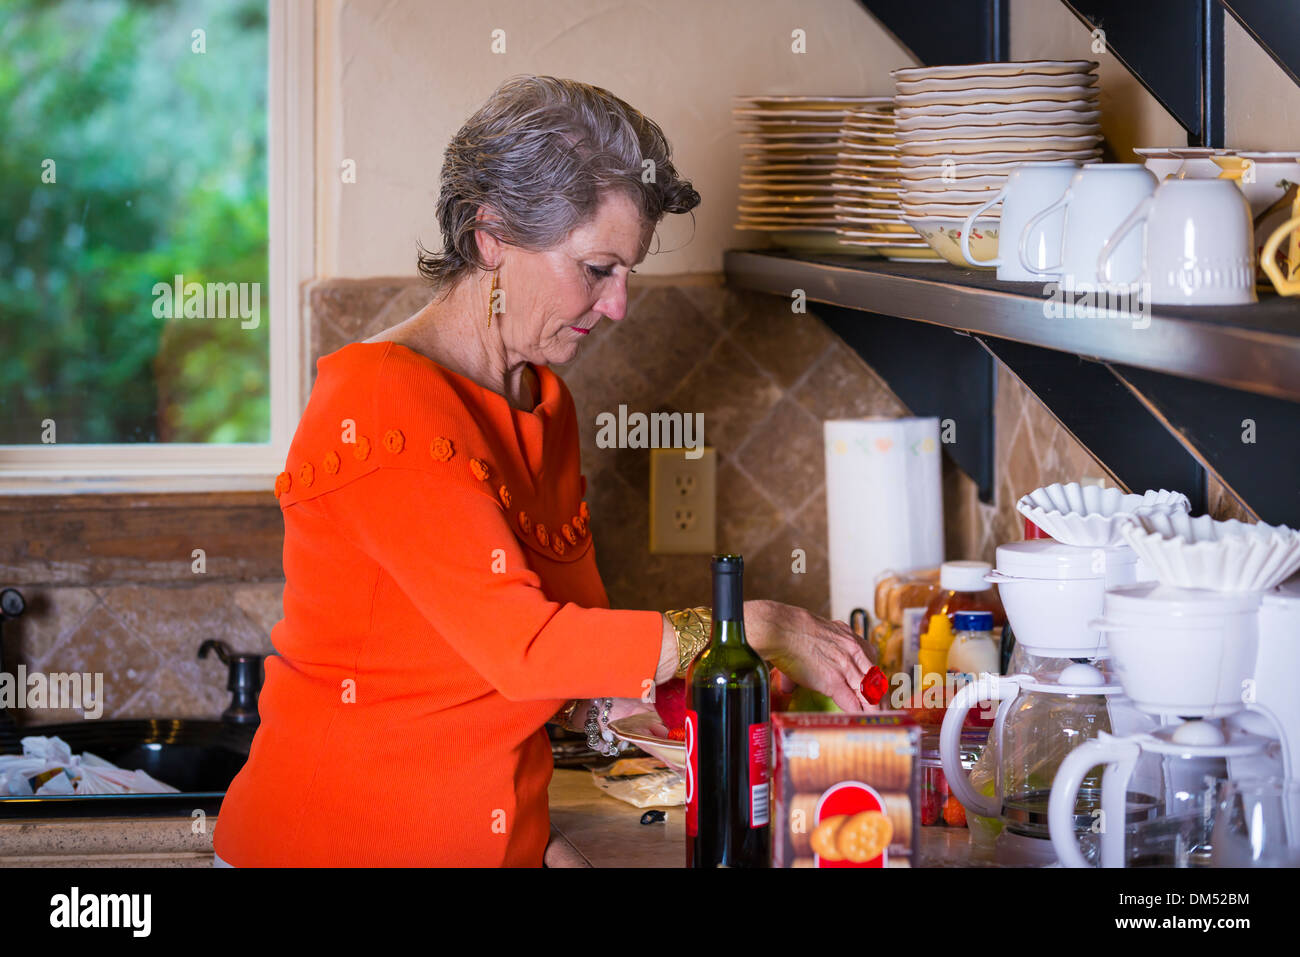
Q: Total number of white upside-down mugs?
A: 3